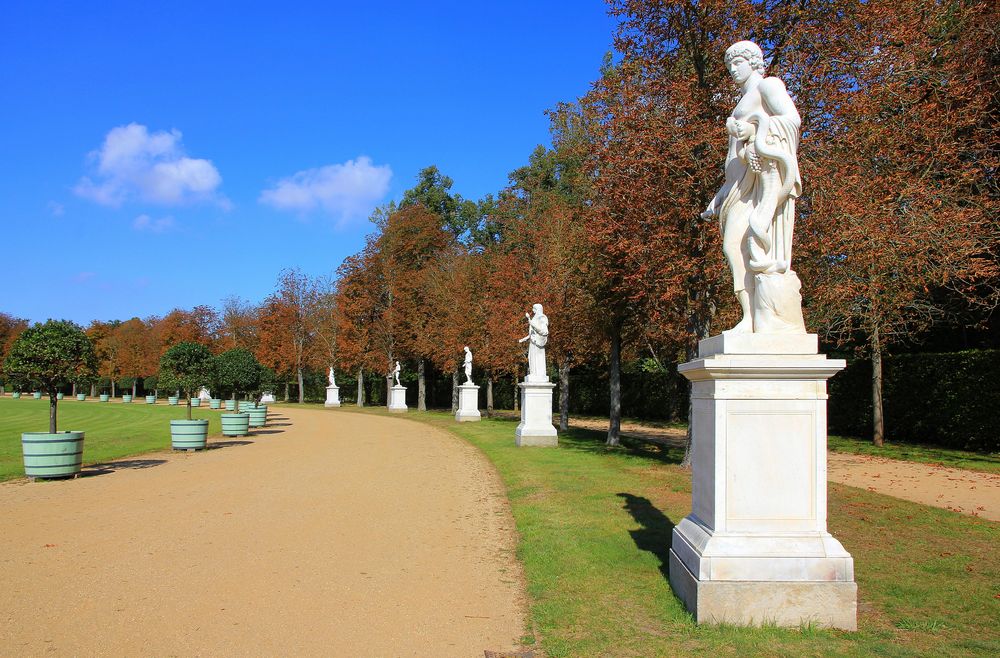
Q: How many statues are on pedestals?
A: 5